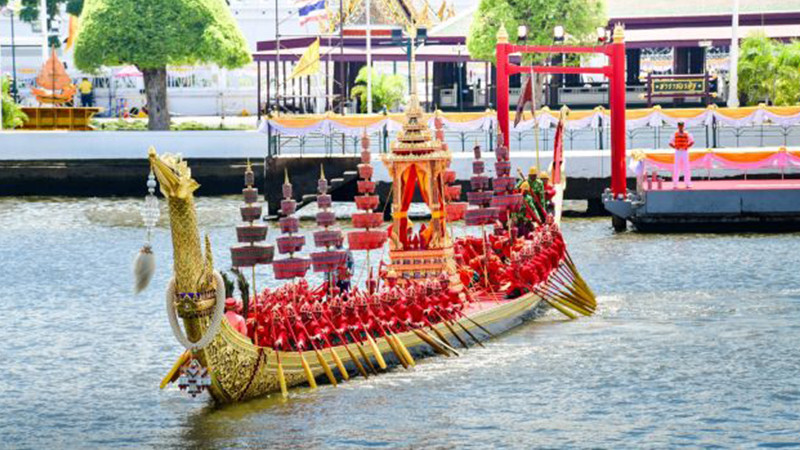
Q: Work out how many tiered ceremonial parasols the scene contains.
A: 7